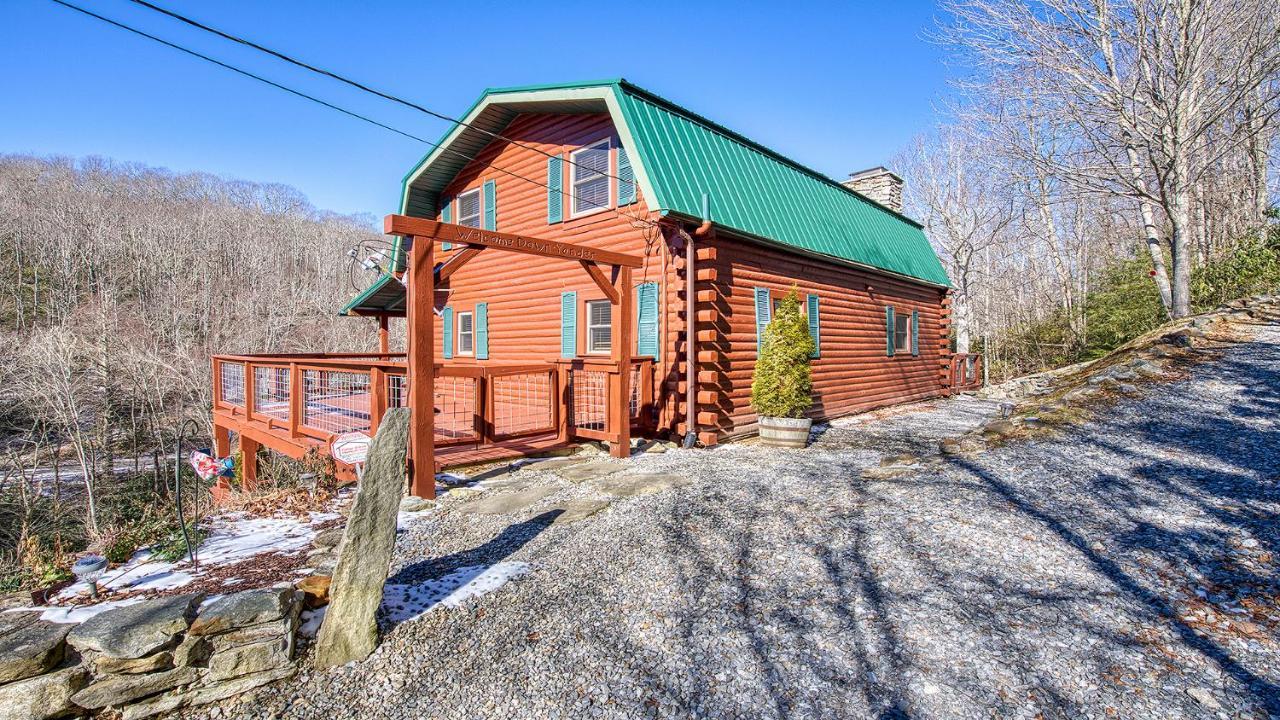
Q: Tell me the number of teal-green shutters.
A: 12